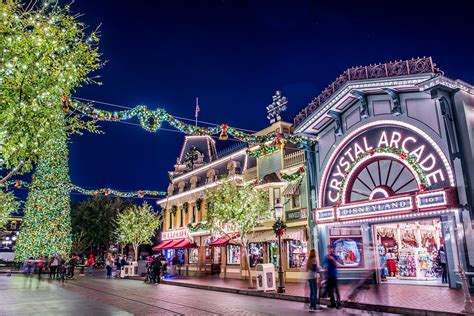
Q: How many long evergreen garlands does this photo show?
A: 2